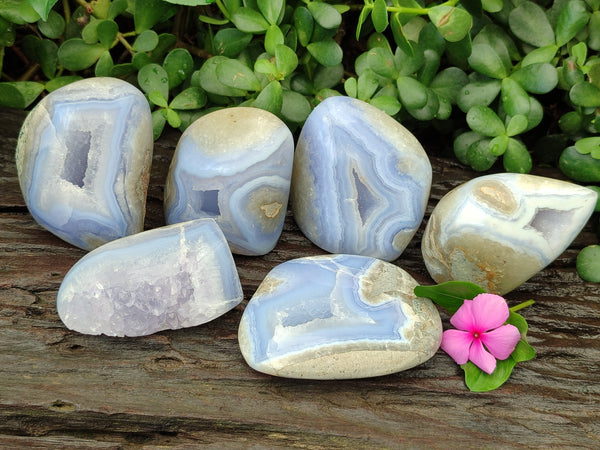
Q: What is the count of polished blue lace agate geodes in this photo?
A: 6